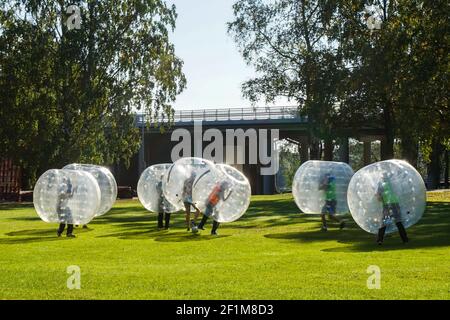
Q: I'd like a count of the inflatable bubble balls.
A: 7